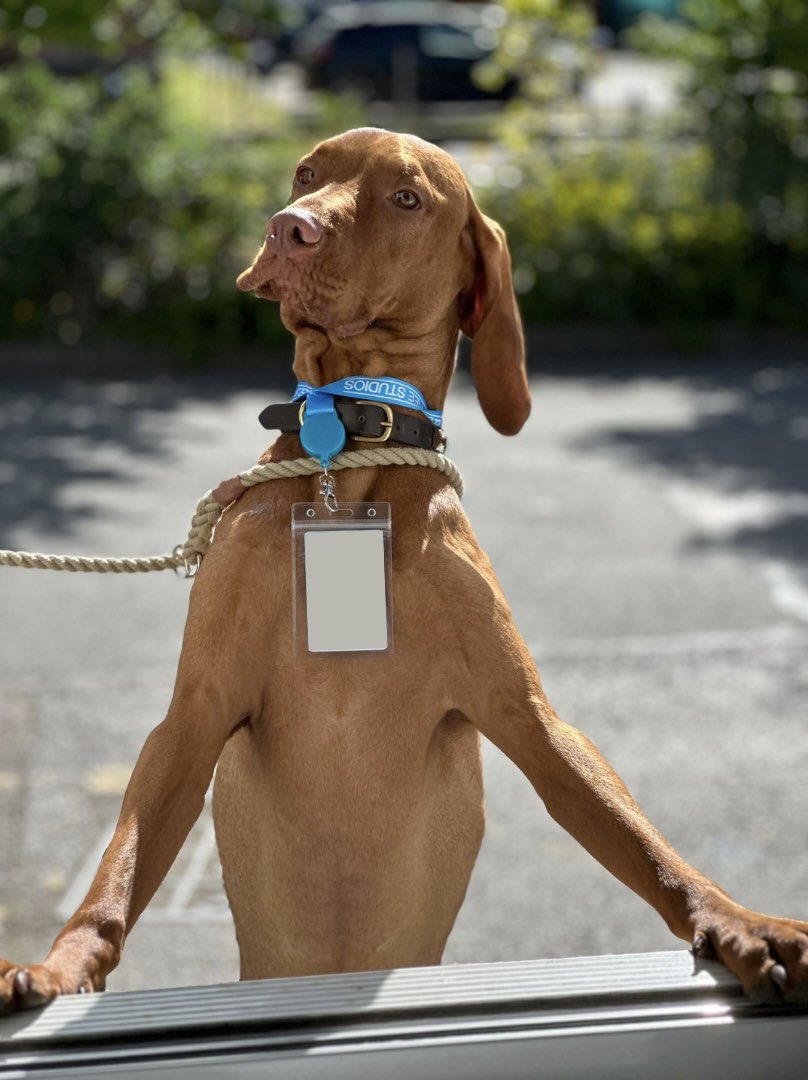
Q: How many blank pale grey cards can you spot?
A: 1